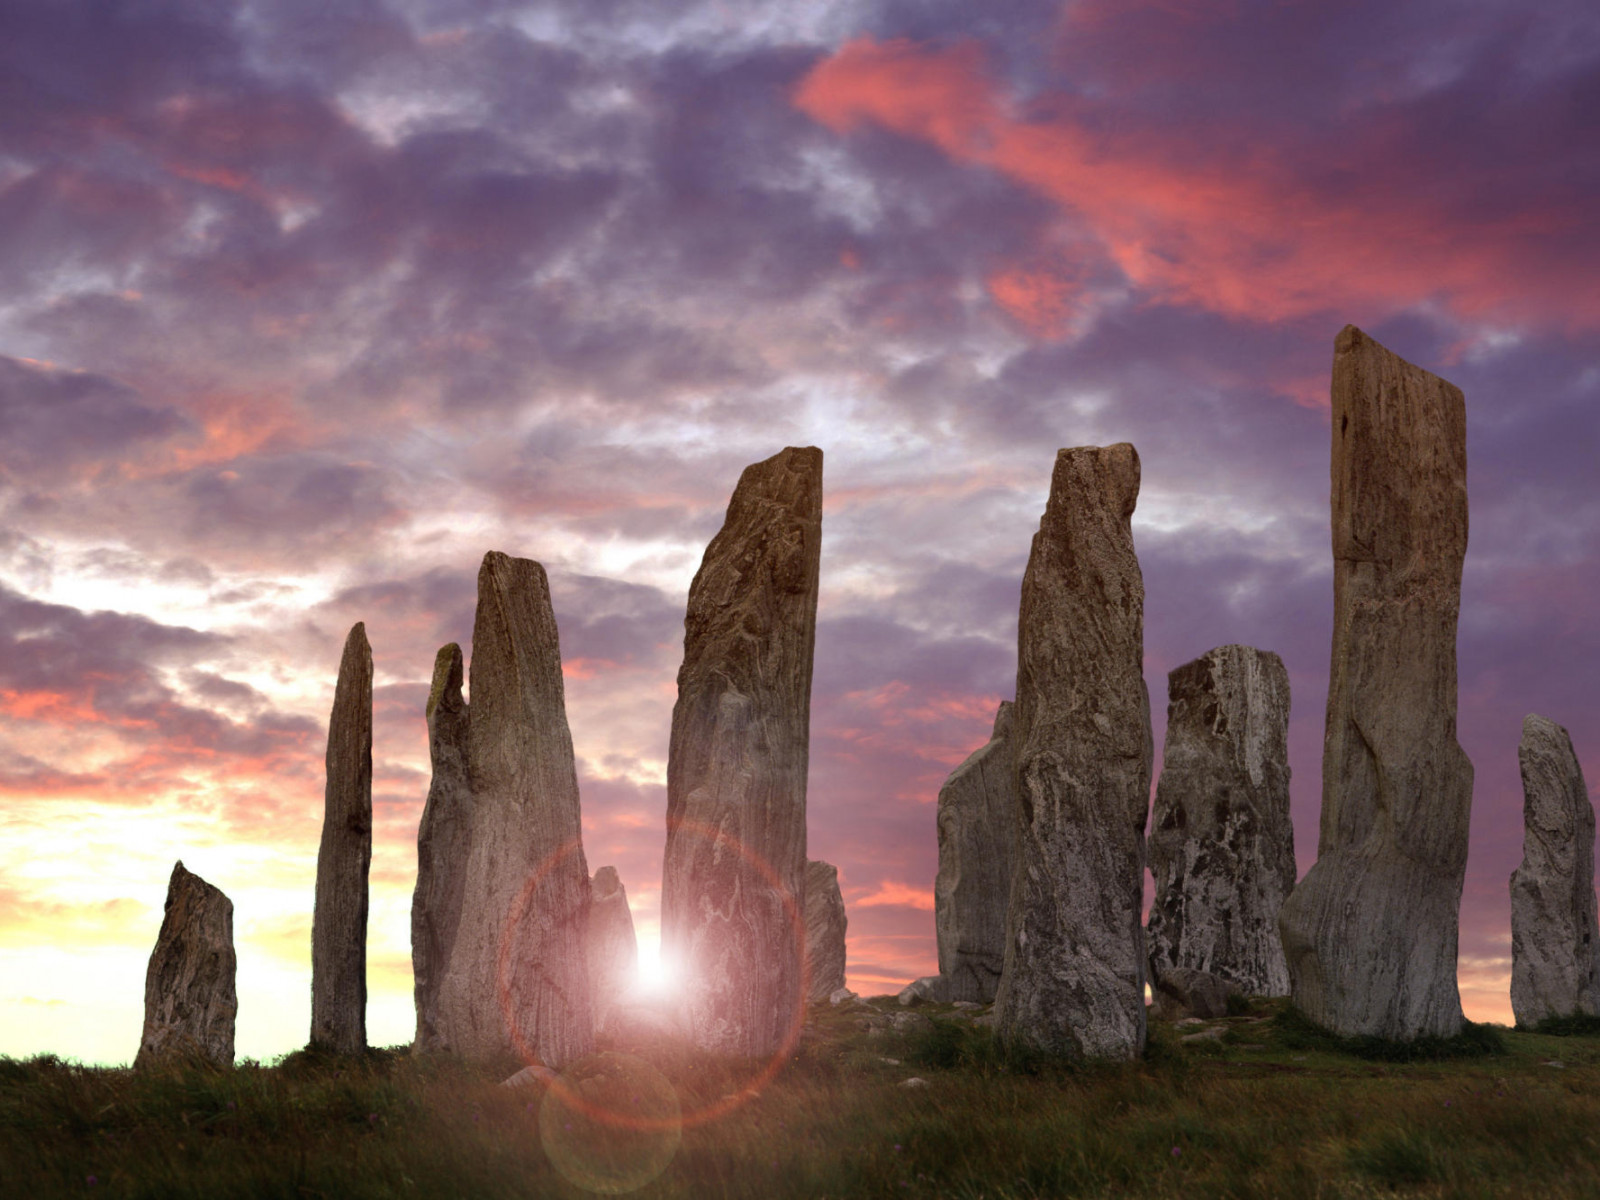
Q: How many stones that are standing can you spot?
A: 12